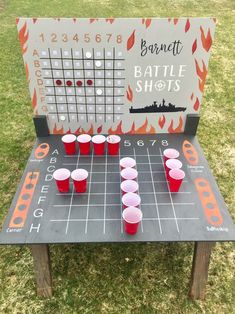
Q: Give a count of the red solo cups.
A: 14